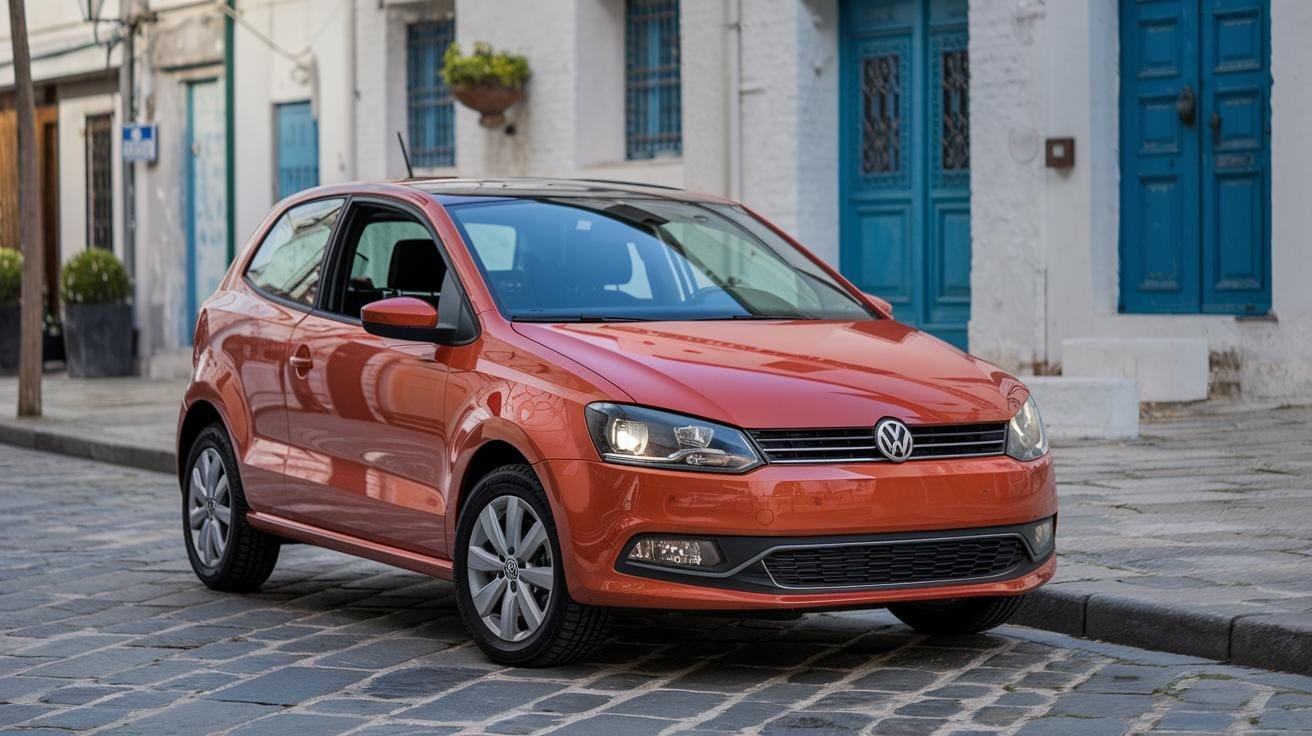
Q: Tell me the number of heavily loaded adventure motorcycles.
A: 0